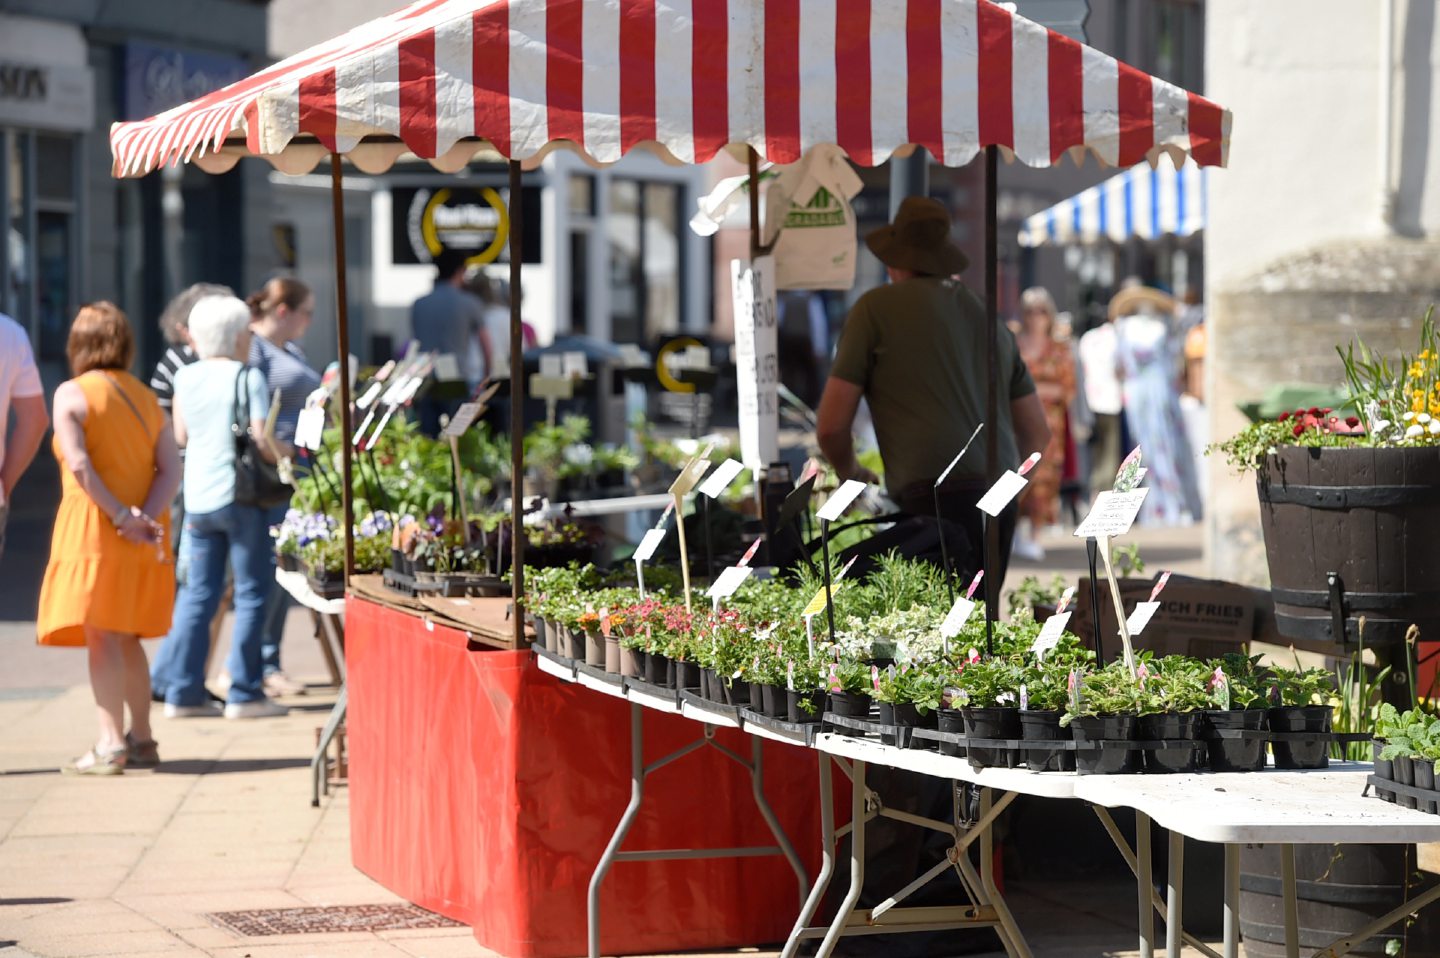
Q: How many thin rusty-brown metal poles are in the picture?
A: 4